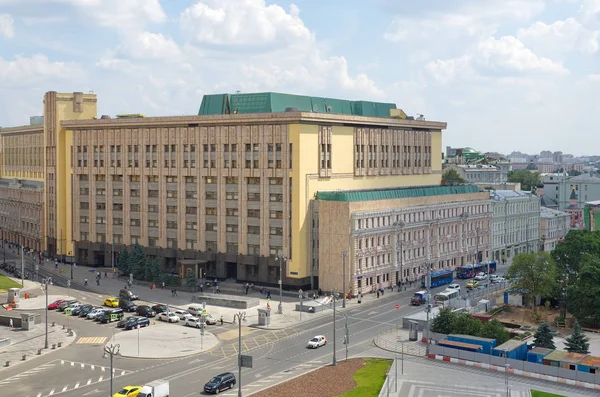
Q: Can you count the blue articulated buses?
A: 1